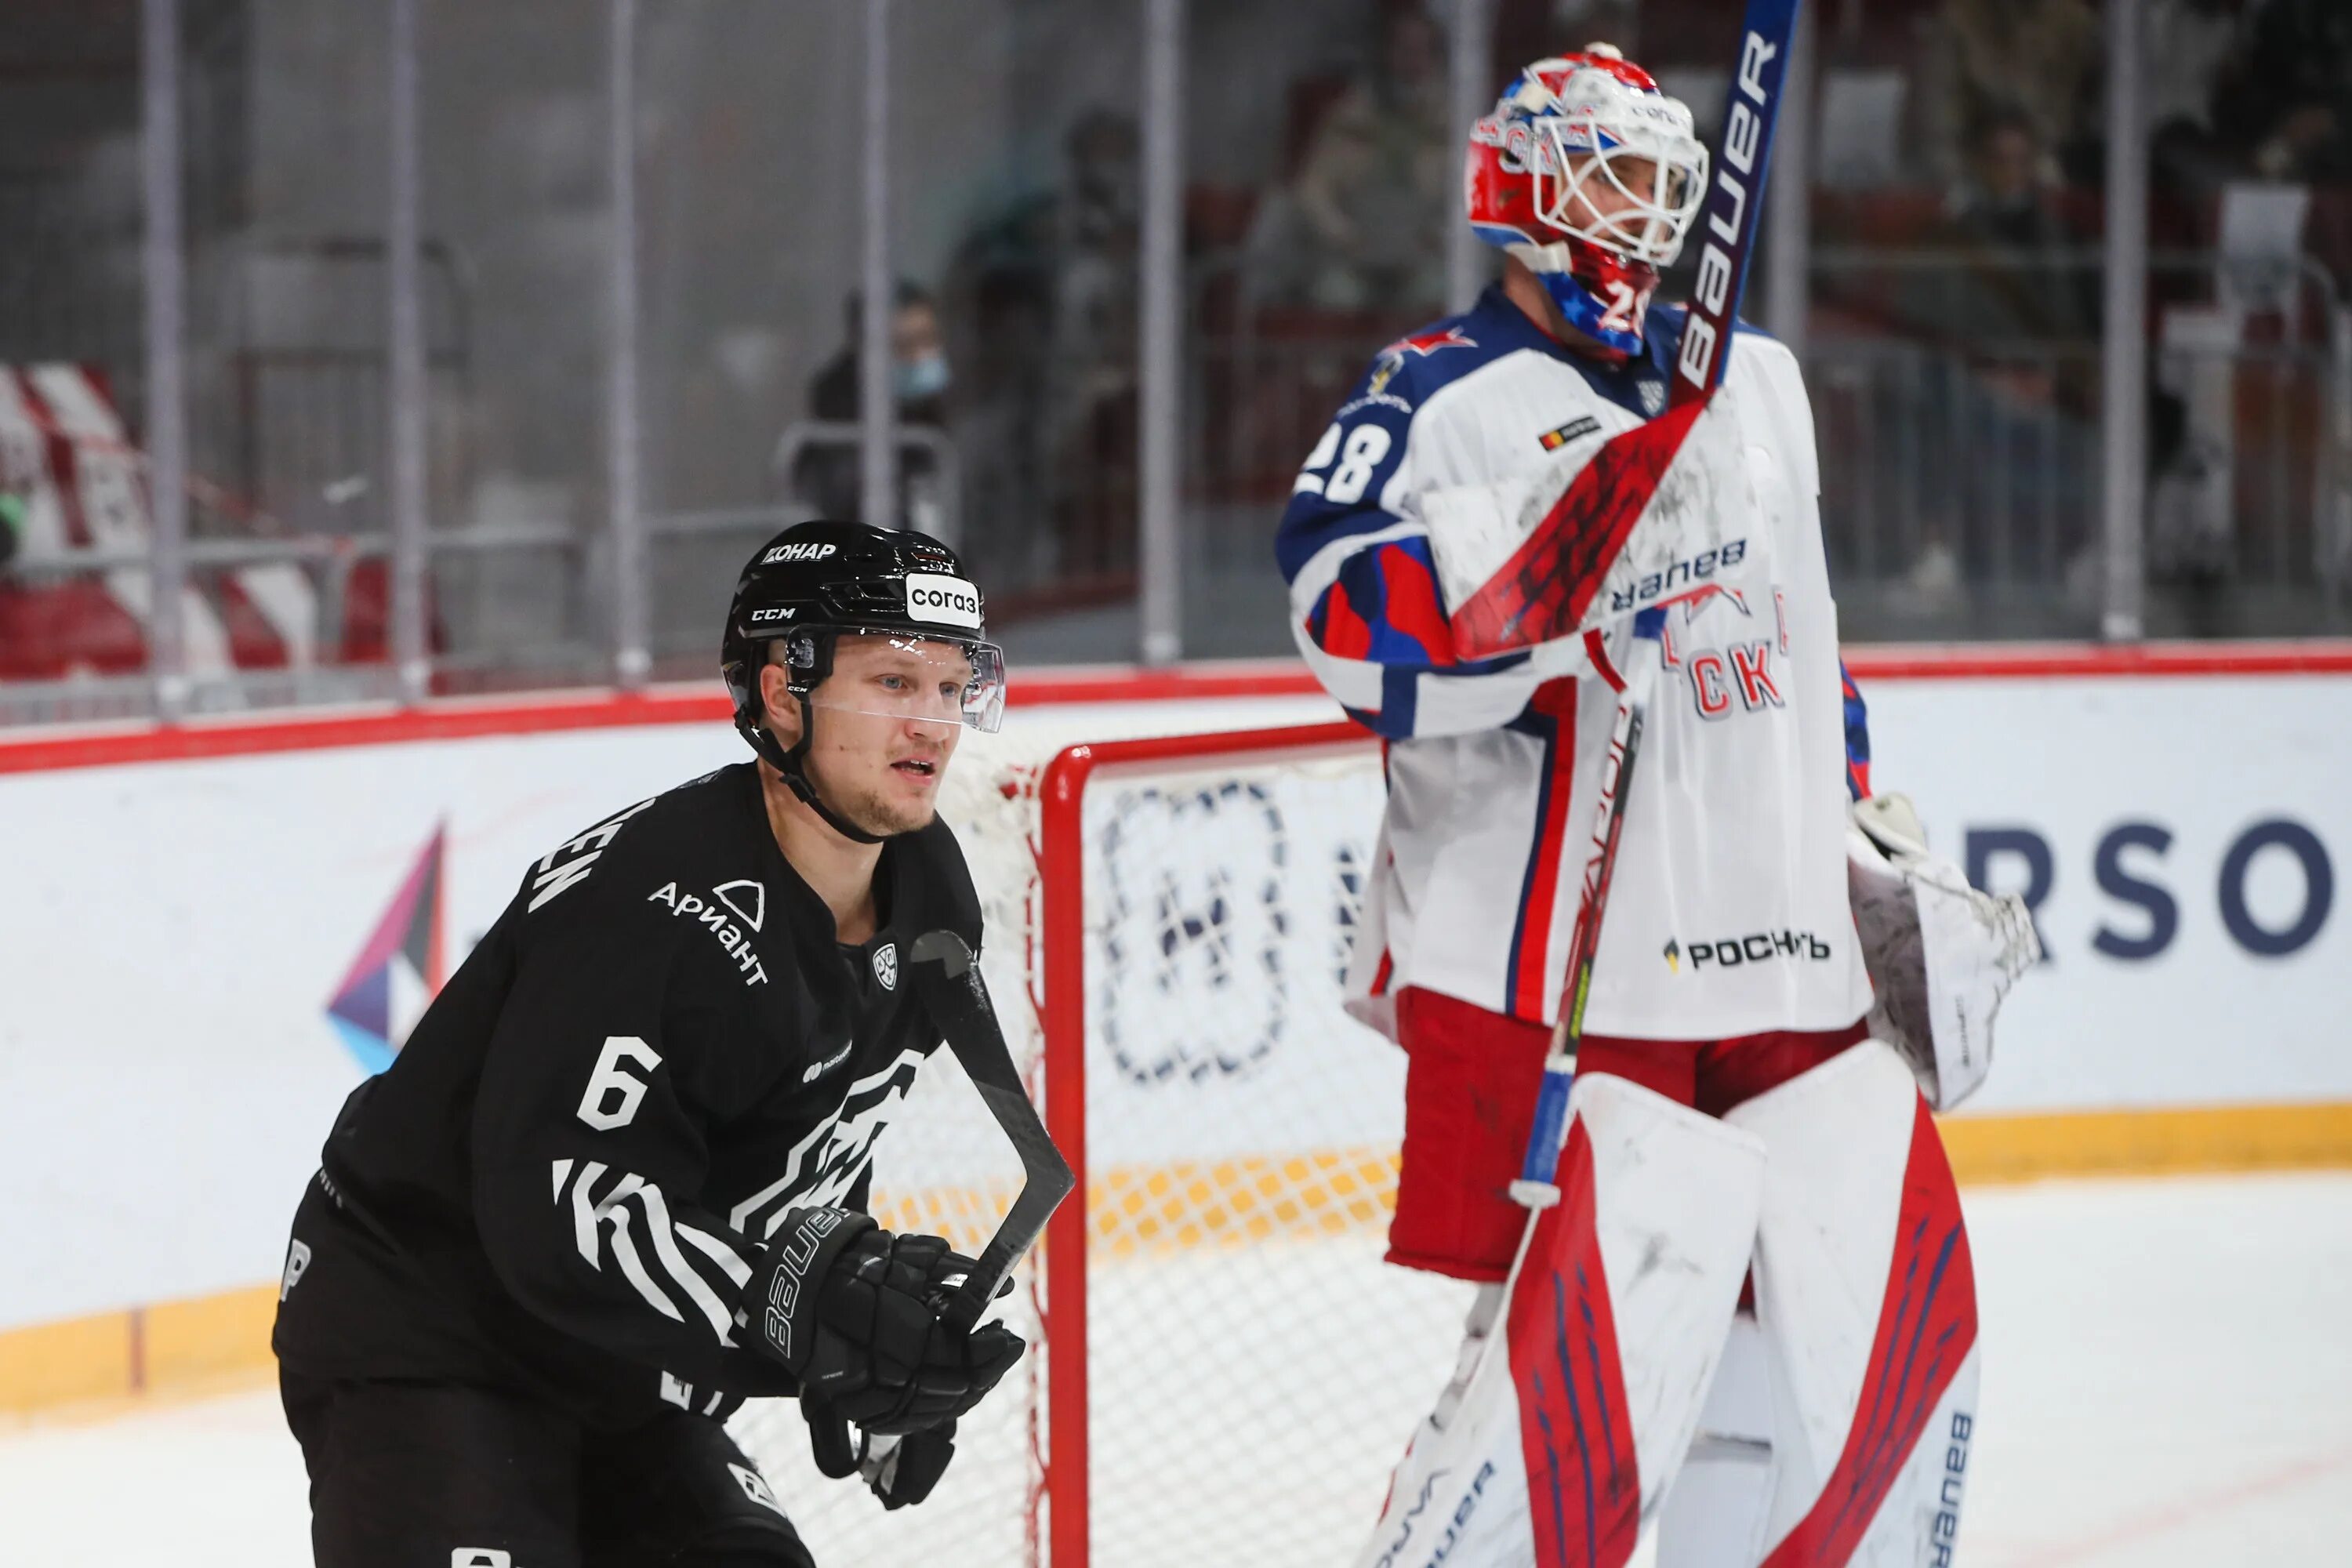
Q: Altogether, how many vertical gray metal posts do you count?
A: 8